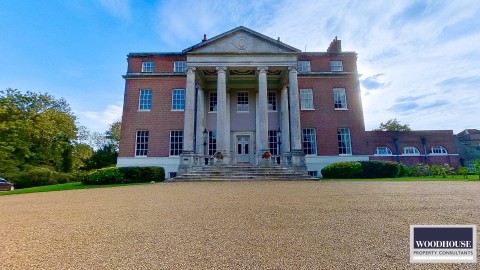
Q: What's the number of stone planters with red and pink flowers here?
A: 2